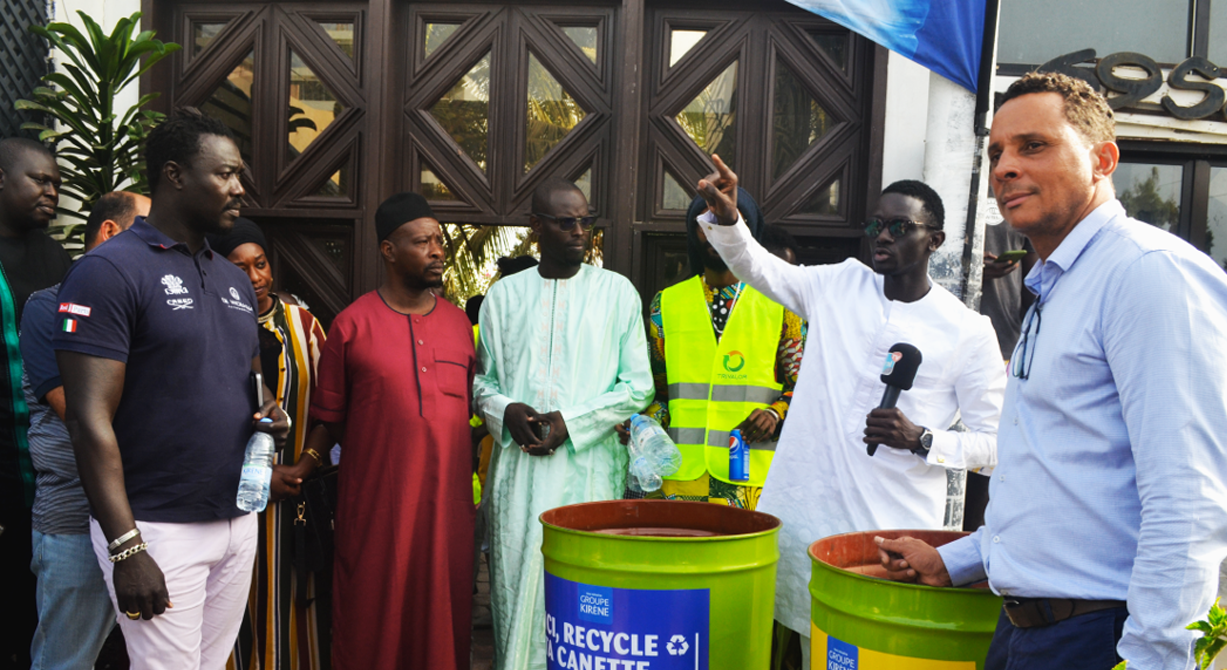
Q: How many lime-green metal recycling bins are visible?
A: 2